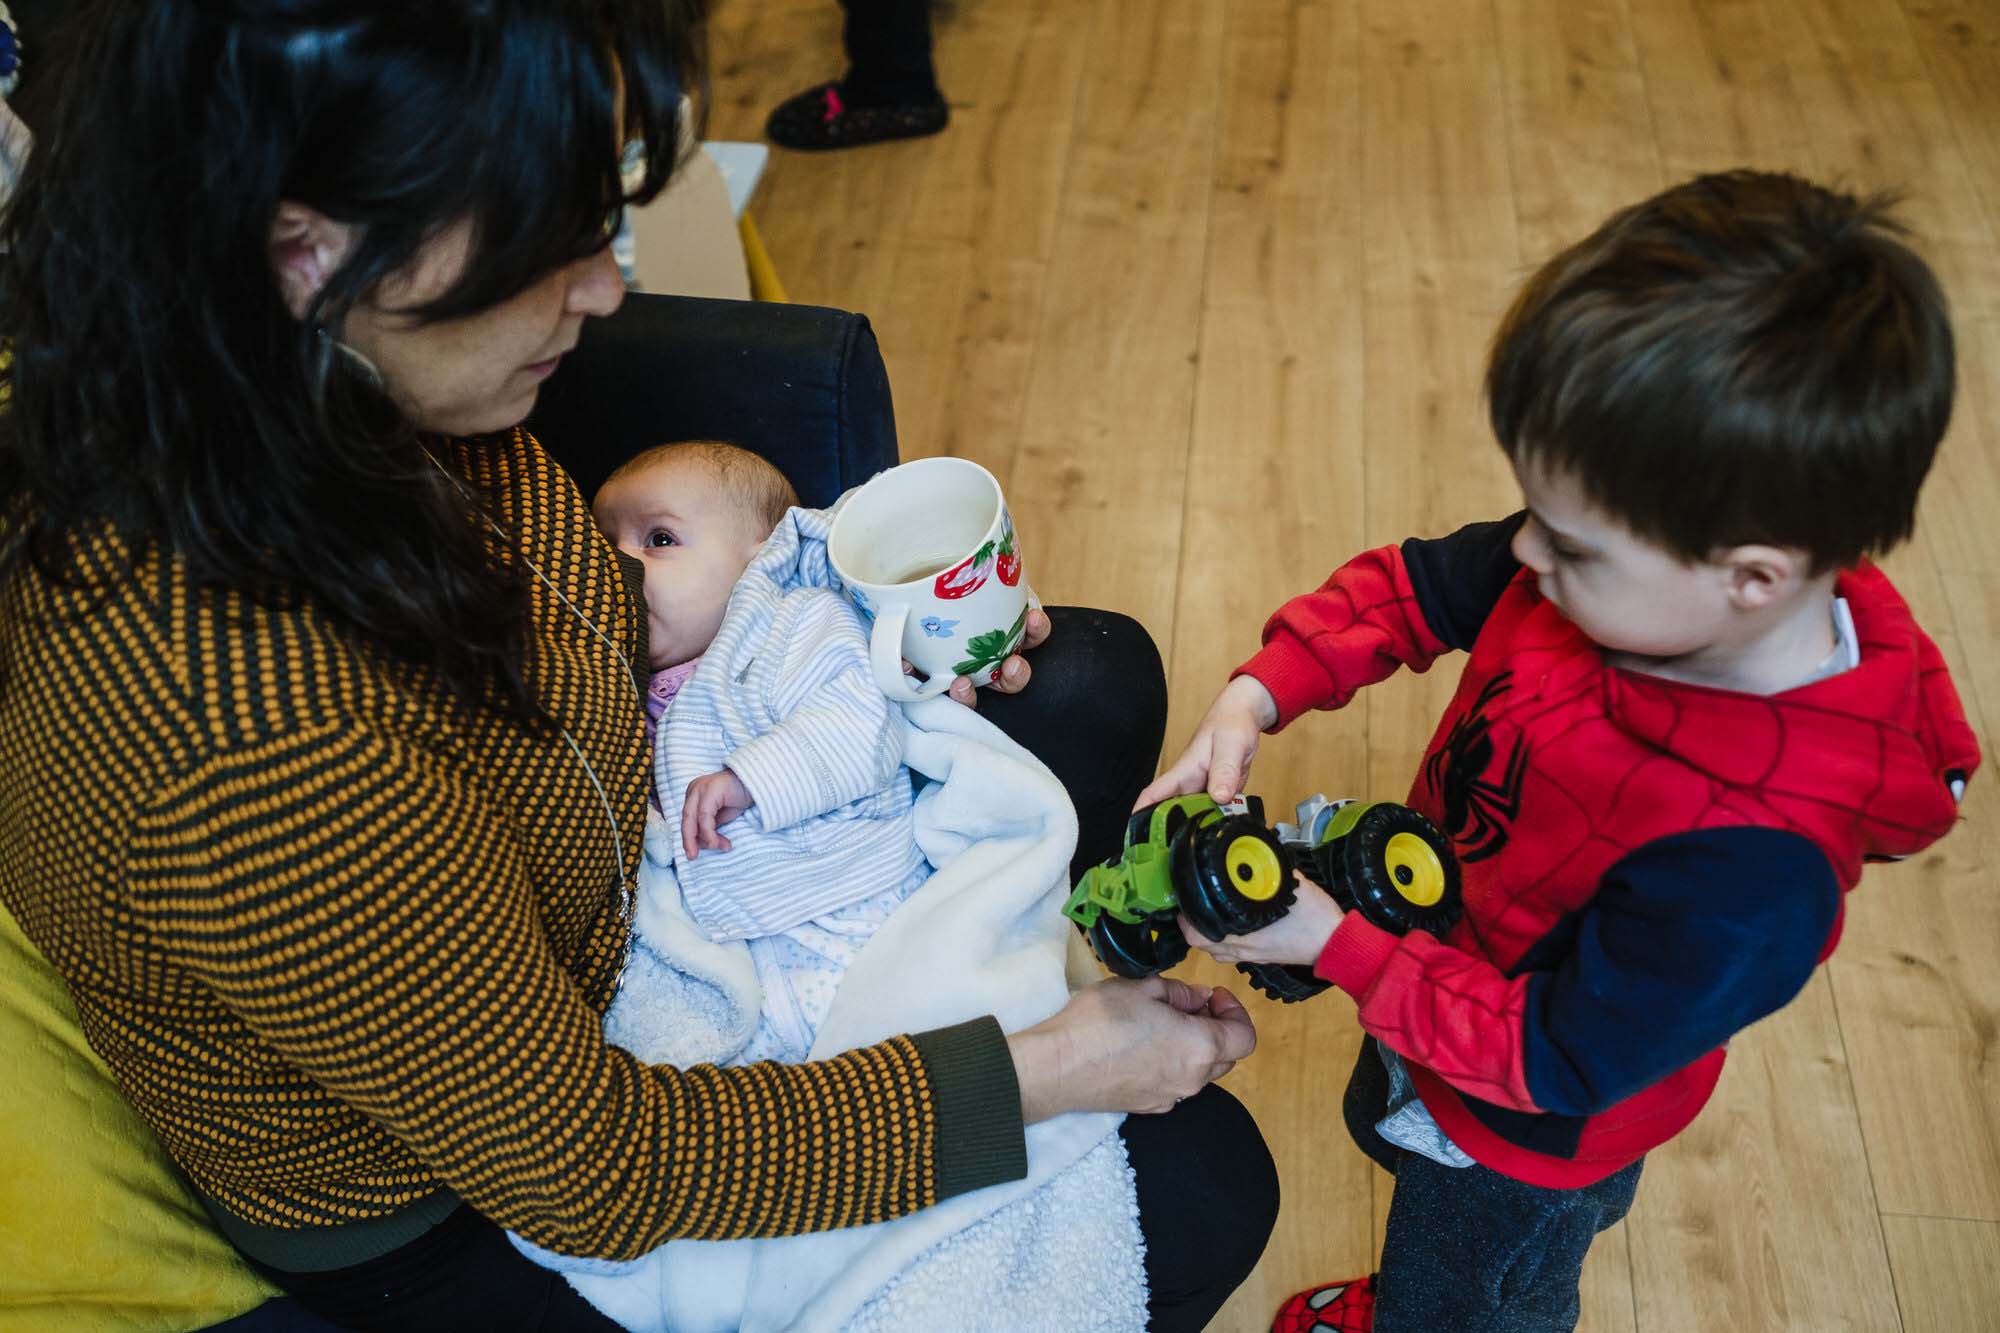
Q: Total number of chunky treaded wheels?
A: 4